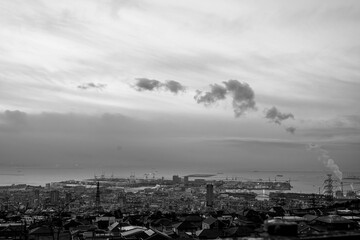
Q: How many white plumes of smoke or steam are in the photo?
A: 1